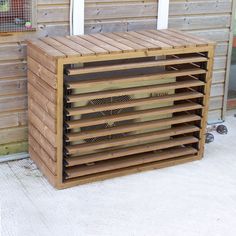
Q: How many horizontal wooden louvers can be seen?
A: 9